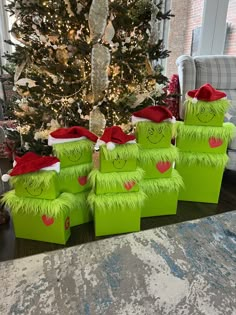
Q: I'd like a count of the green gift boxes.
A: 14